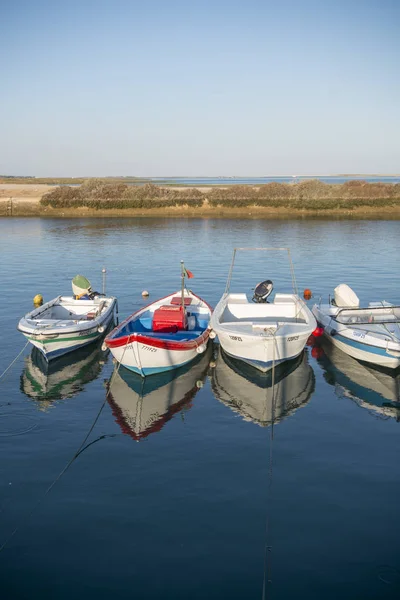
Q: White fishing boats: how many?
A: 4